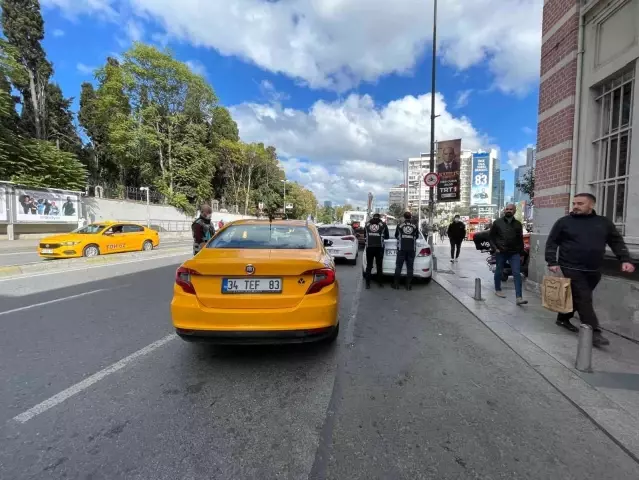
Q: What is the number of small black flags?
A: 0